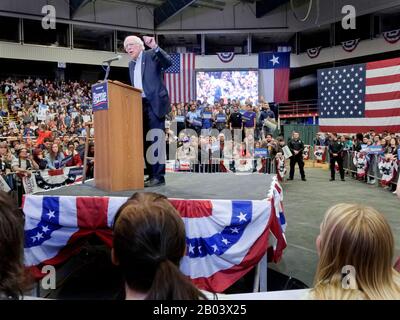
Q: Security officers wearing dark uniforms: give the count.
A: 2